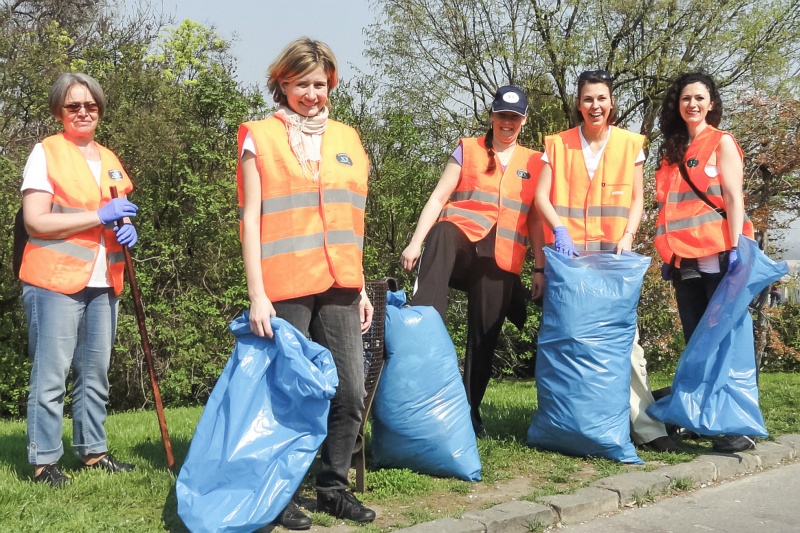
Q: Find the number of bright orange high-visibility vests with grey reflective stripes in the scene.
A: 5